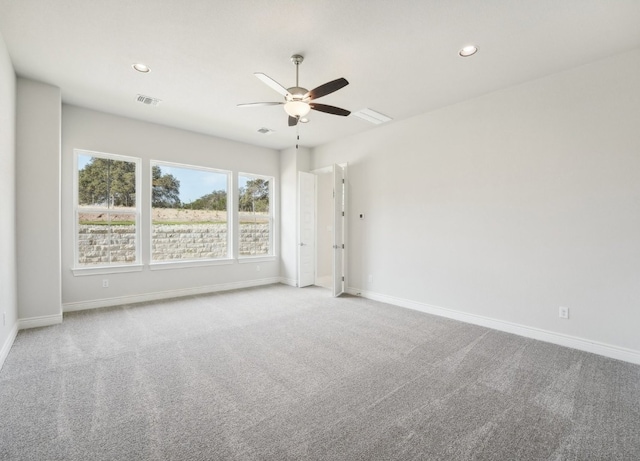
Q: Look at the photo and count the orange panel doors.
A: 0